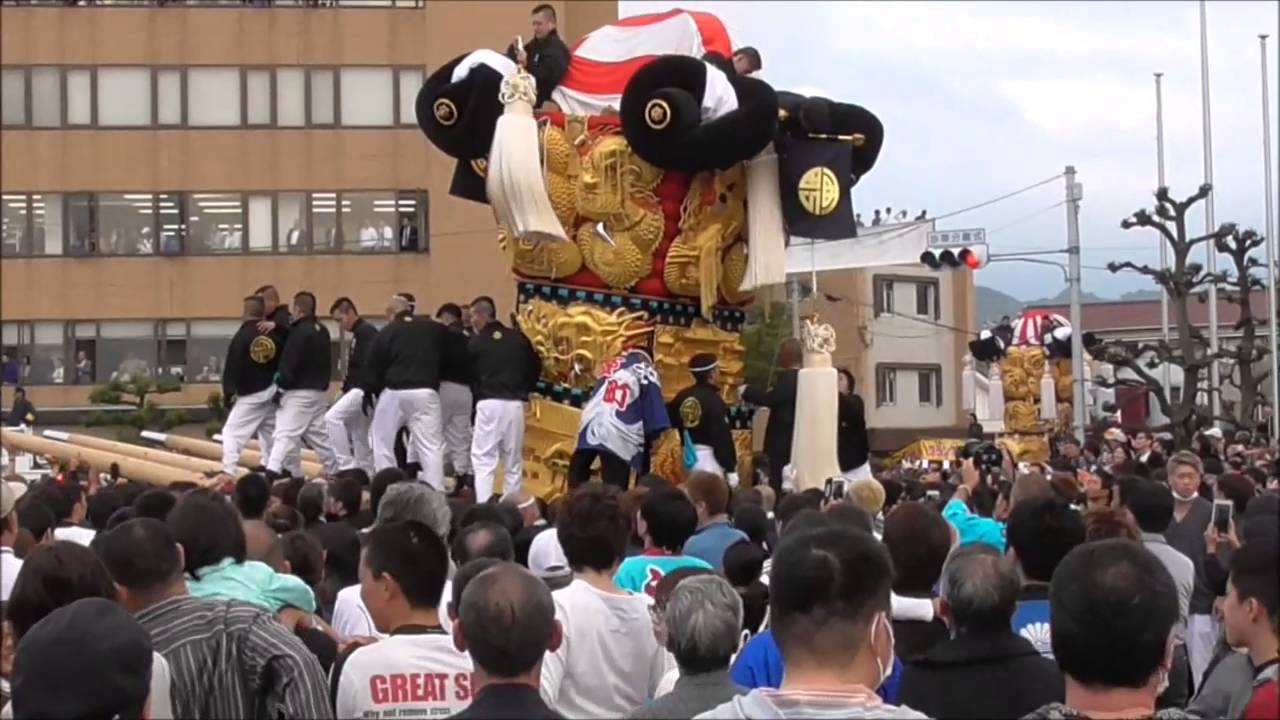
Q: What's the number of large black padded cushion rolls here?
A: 3